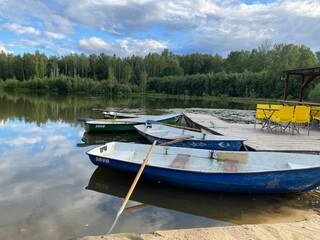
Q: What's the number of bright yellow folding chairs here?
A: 5